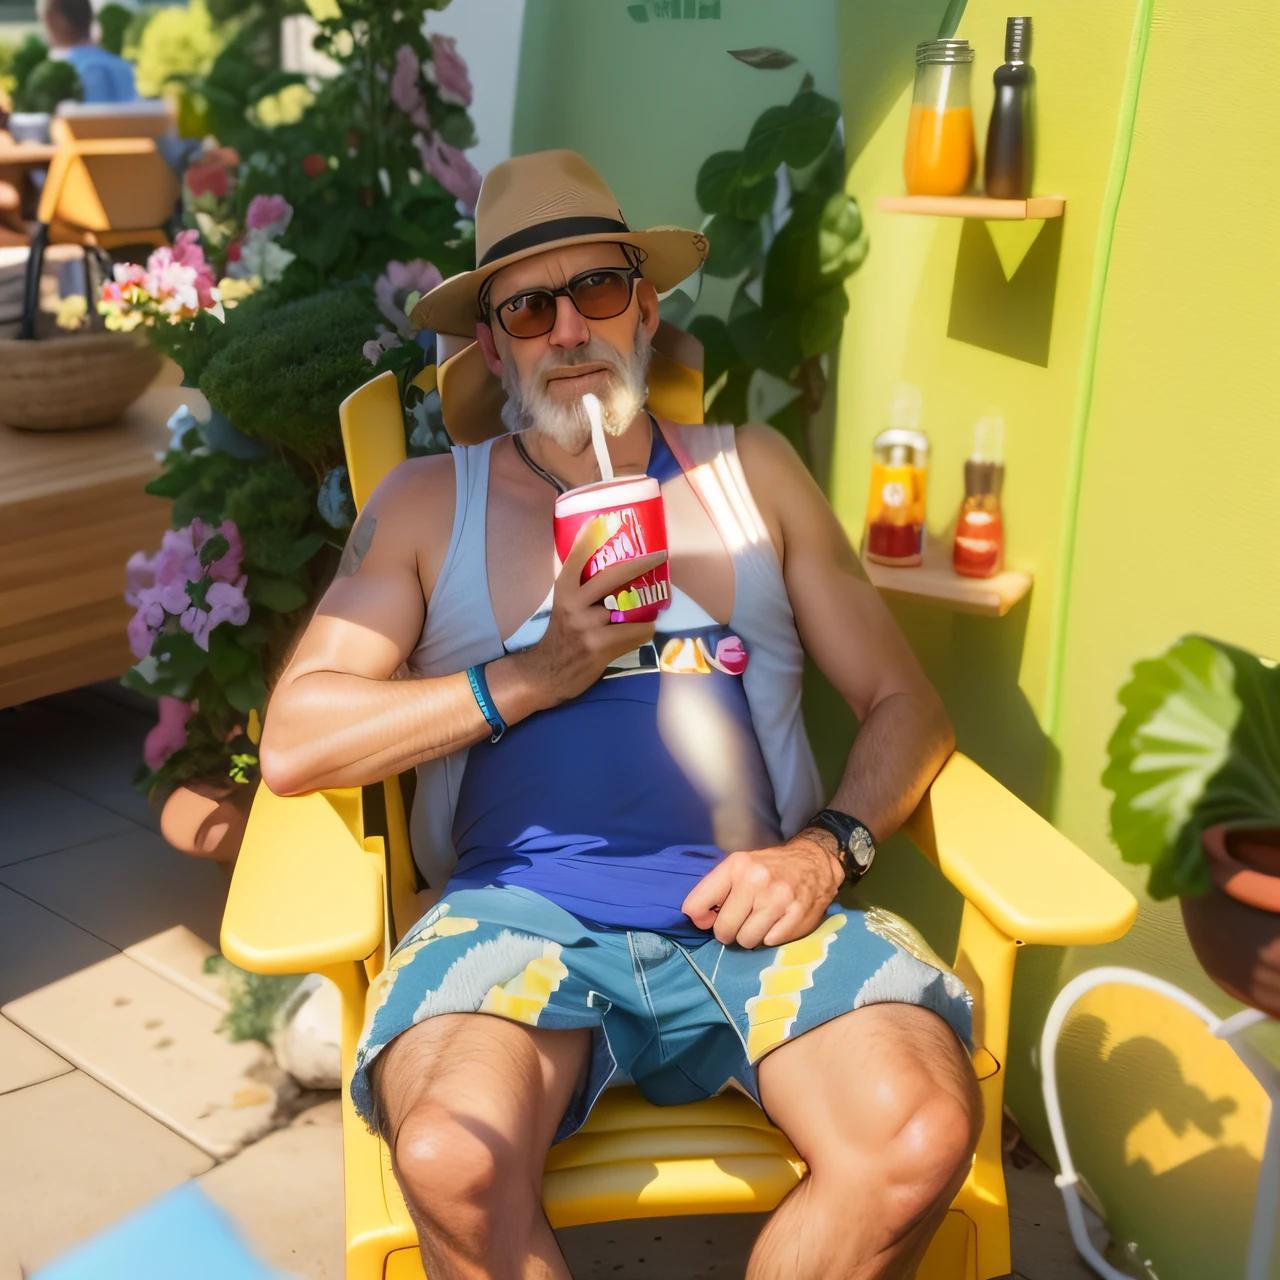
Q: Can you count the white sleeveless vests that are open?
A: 1